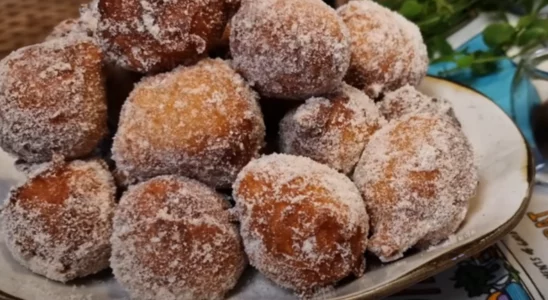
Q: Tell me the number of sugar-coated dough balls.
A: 12